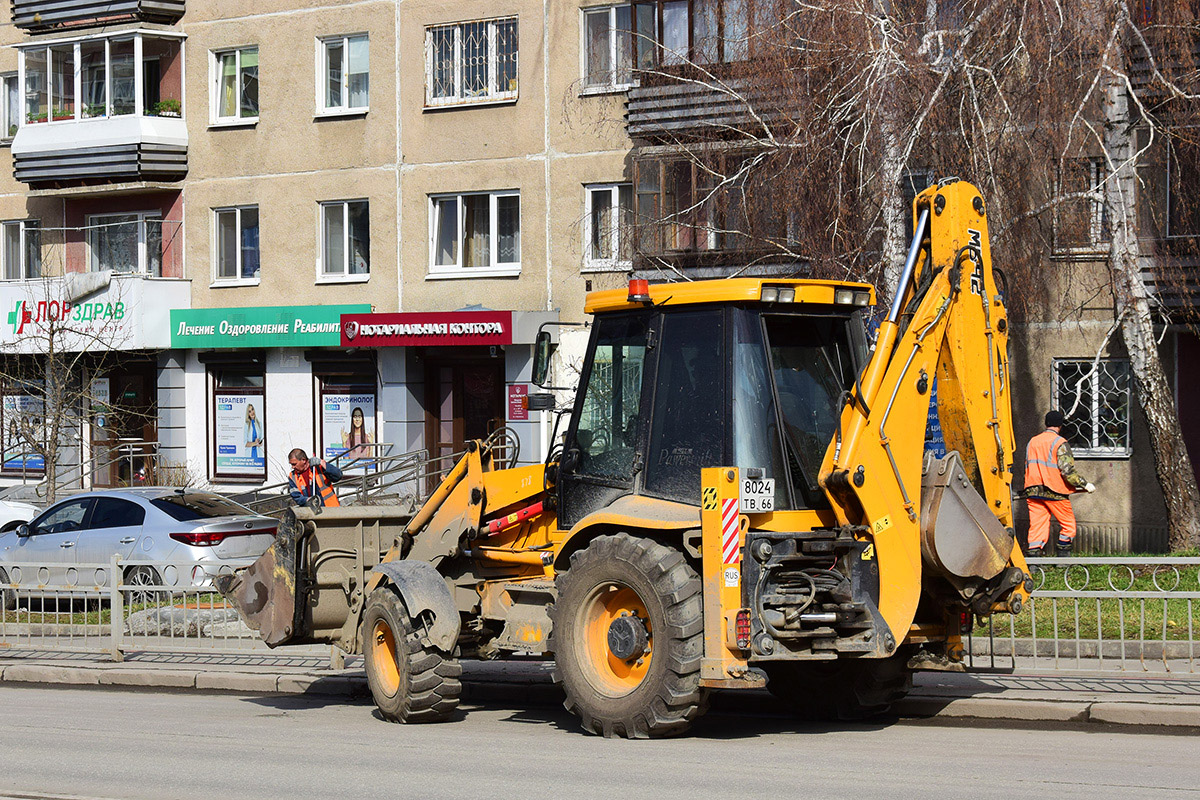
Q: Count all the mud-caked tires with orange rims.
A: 2